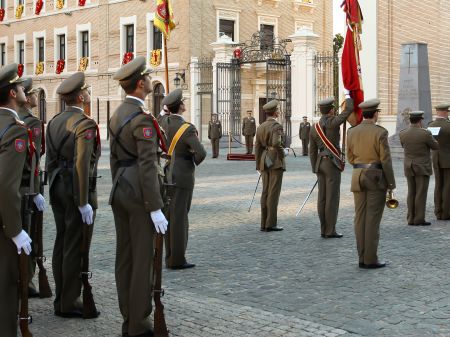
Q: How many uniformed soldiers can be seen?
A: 13